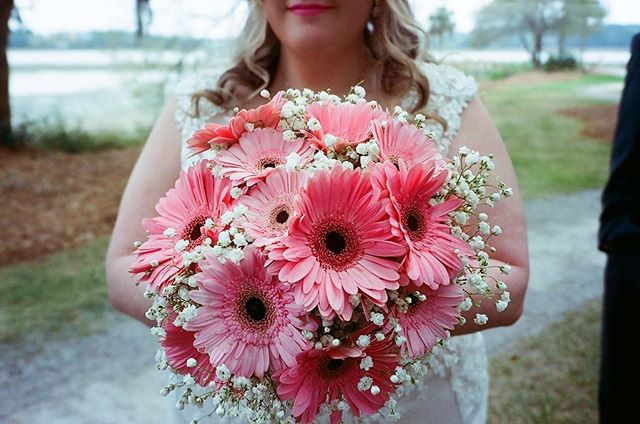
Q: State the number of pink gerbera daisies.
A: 12